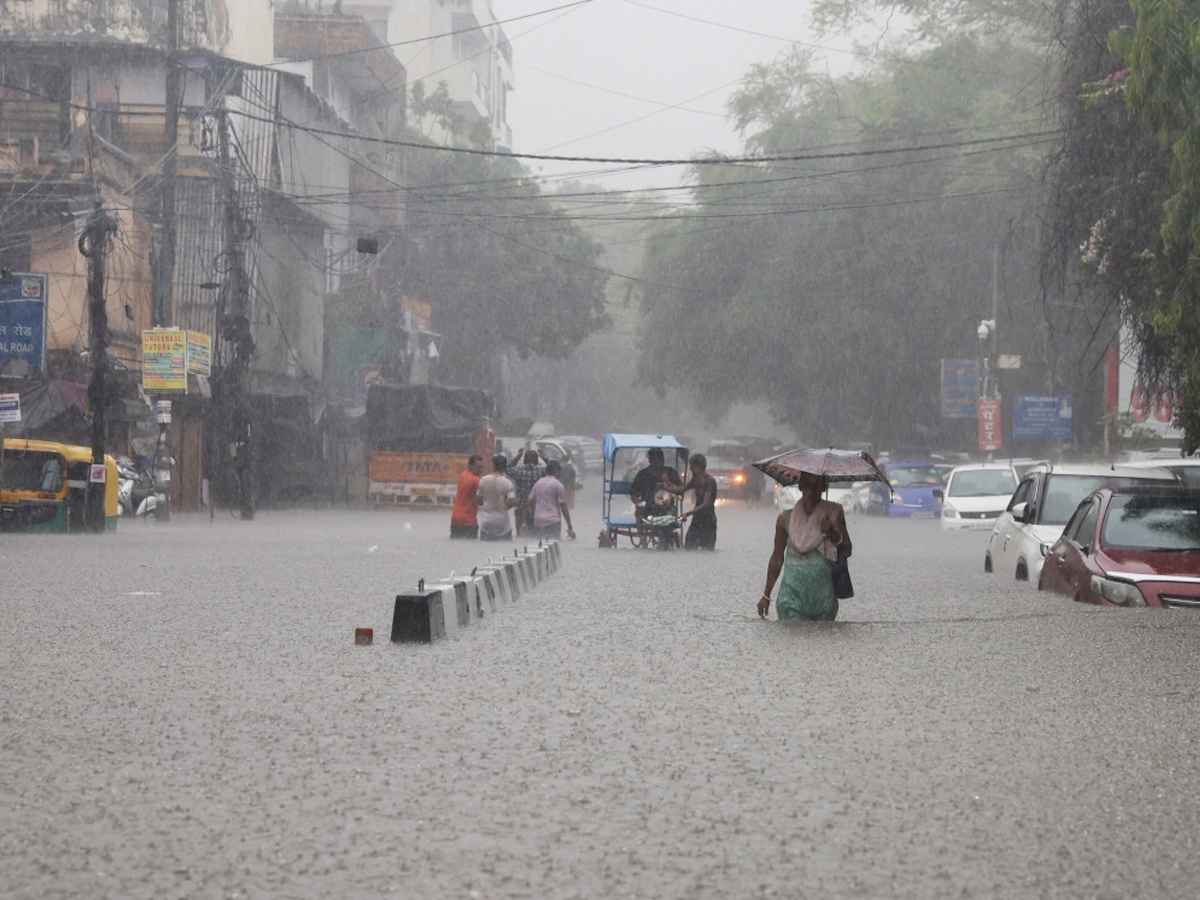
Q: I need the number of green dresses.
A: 1